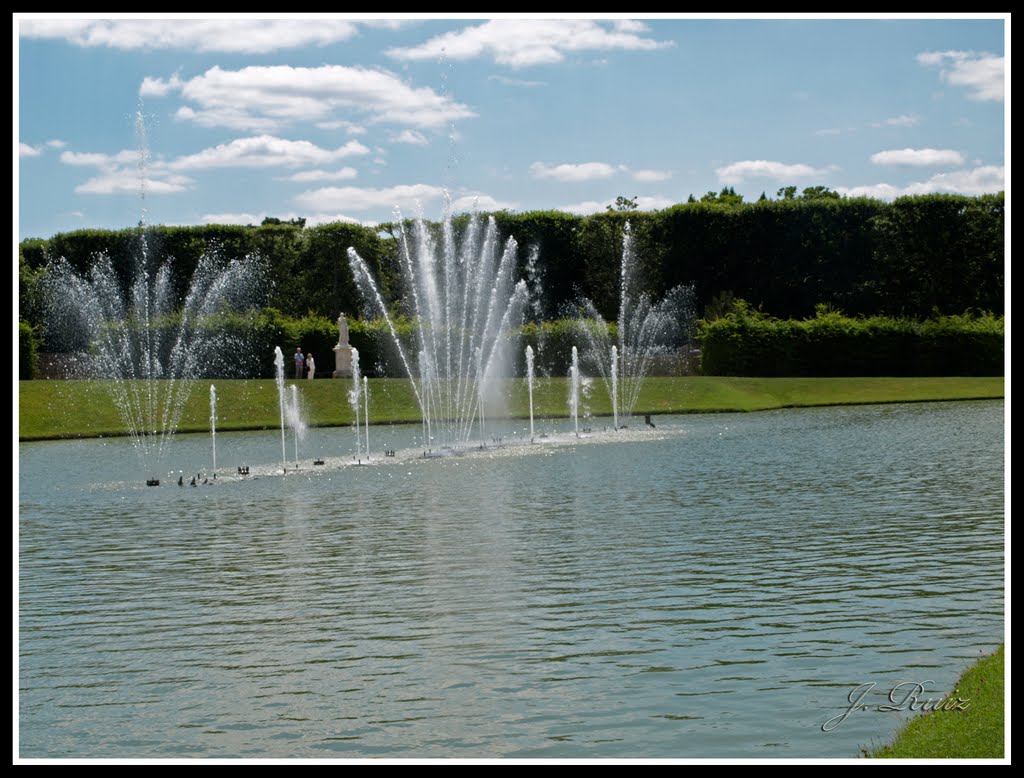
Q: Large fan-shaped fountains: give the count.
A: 3